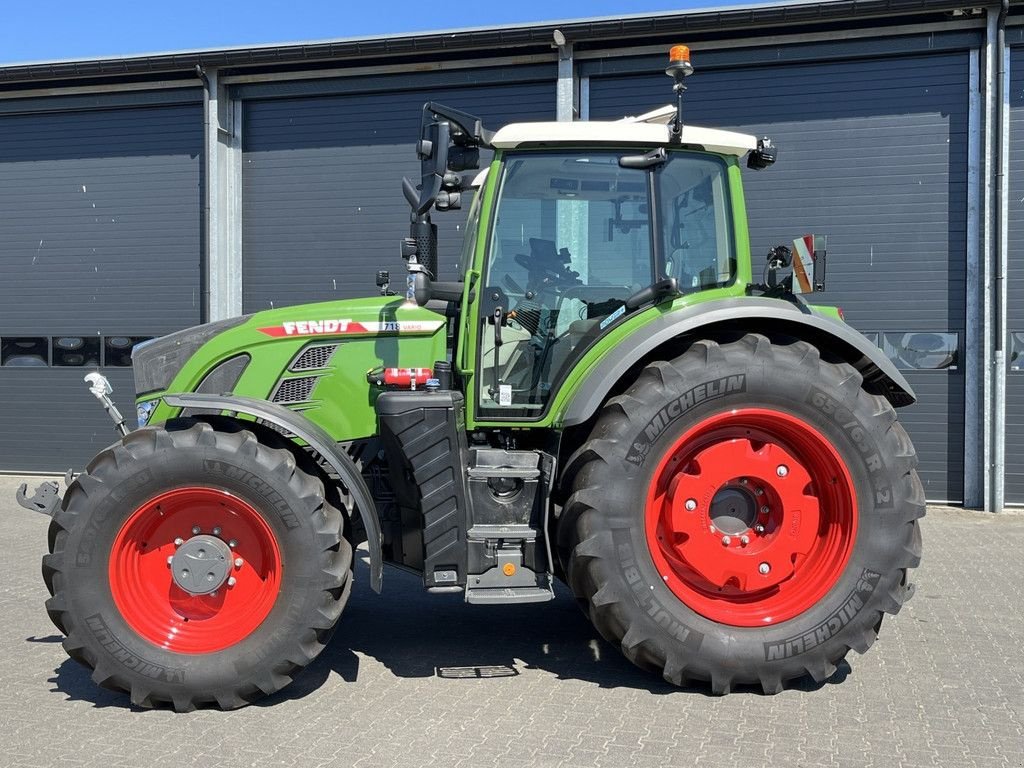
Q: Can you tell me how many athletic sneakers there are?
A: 0